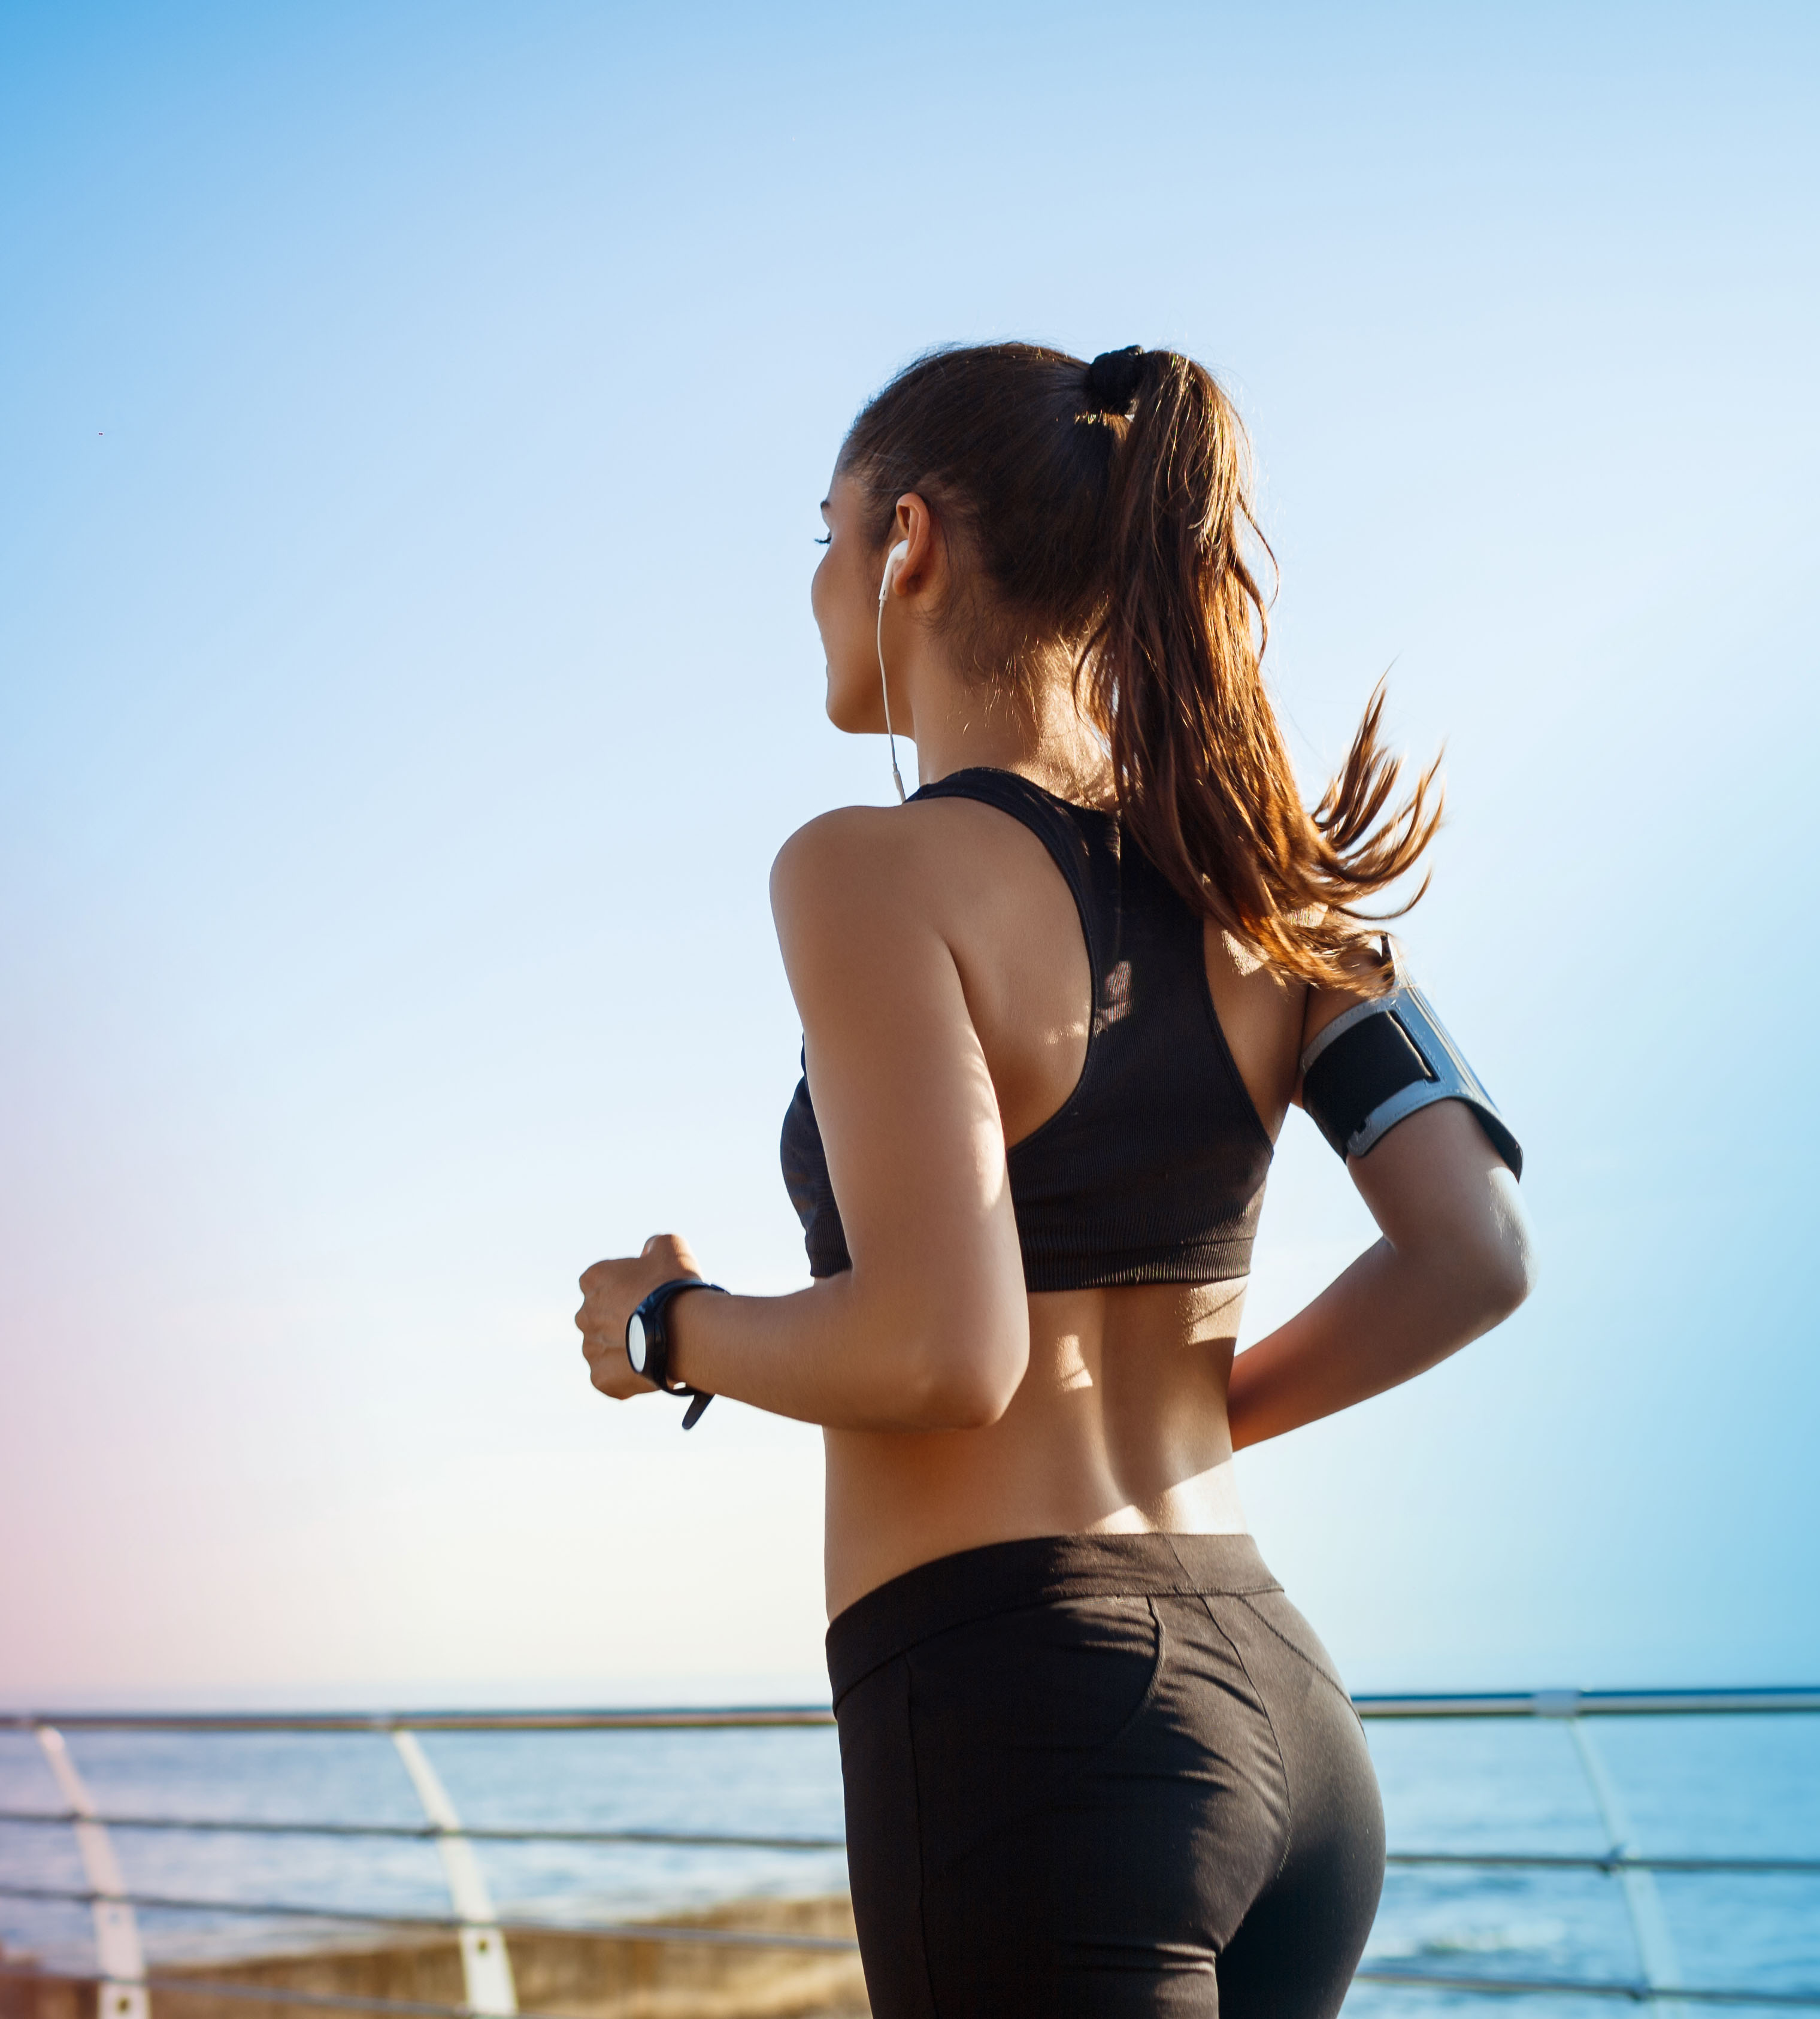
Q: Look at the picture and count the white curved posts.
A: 3